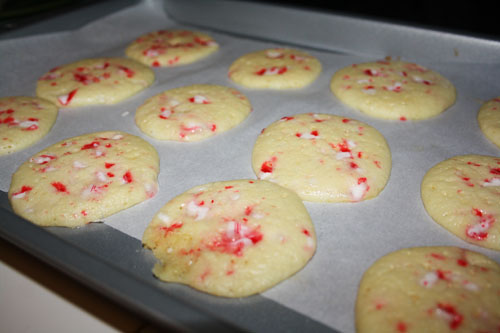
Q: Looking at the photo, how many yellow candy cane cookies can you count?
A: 12